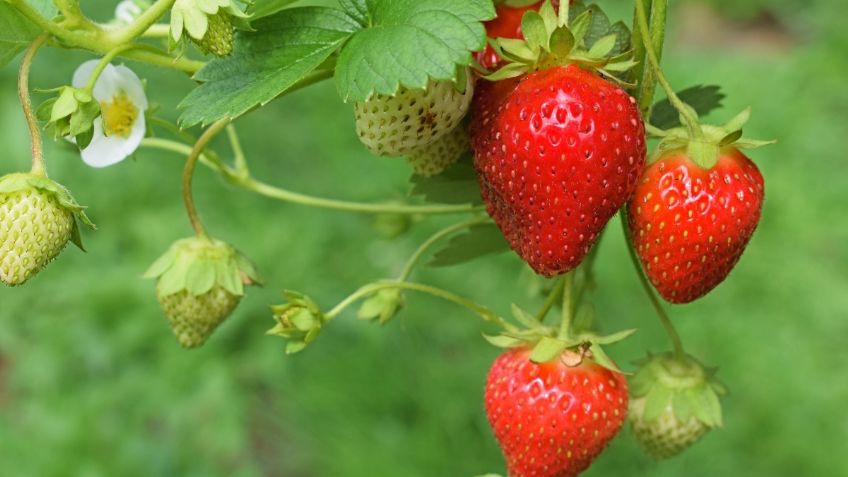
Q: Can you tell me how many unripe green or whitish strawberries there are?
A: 6